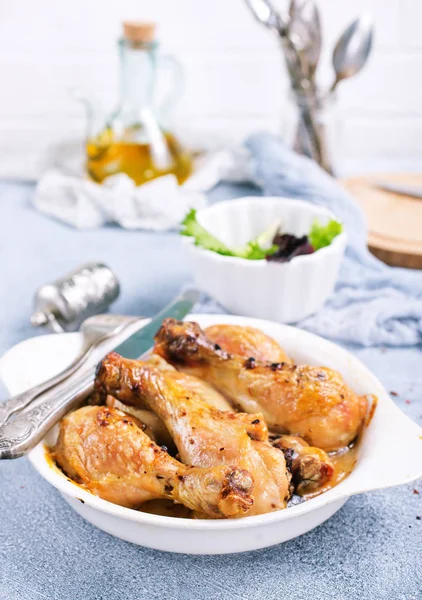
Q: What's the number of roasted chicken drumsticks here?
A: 5